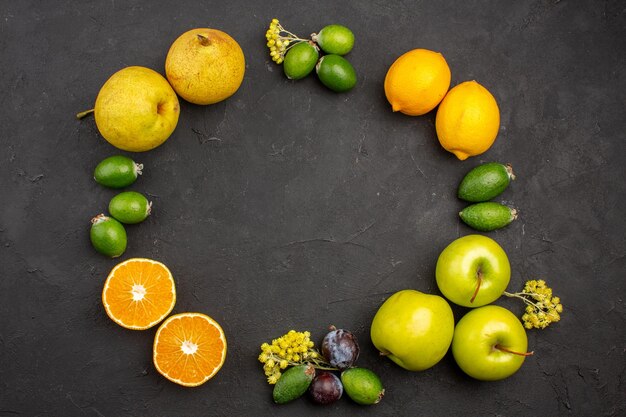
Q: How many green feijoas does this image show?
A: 10